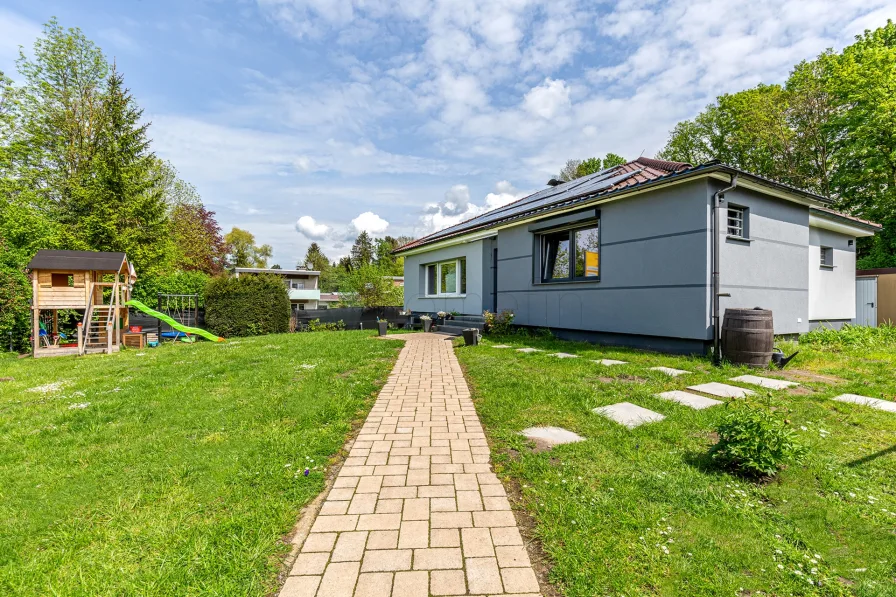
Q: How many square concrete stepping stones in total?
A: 11